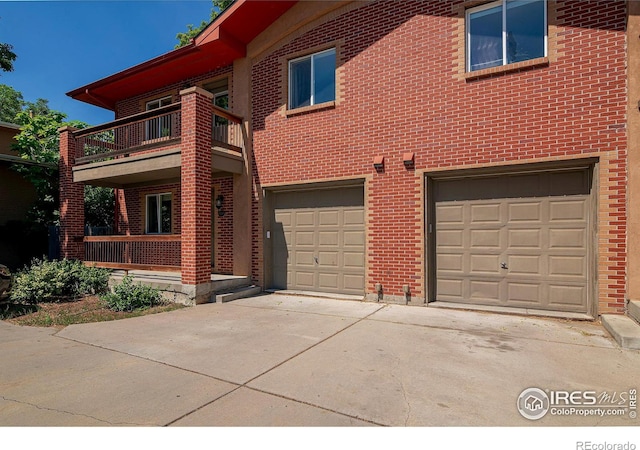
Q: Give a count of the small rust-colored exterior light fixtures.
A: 2